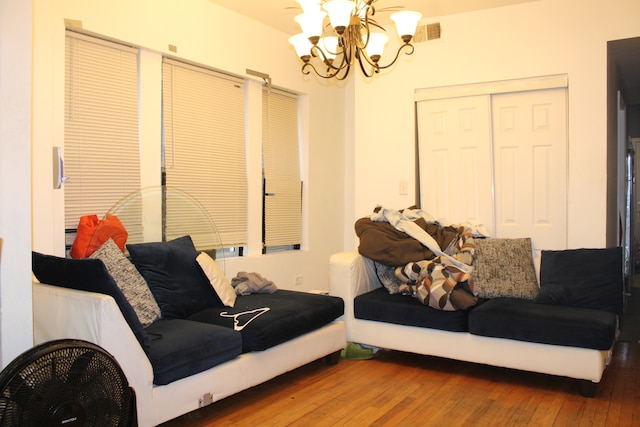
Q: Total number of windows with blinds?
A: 3